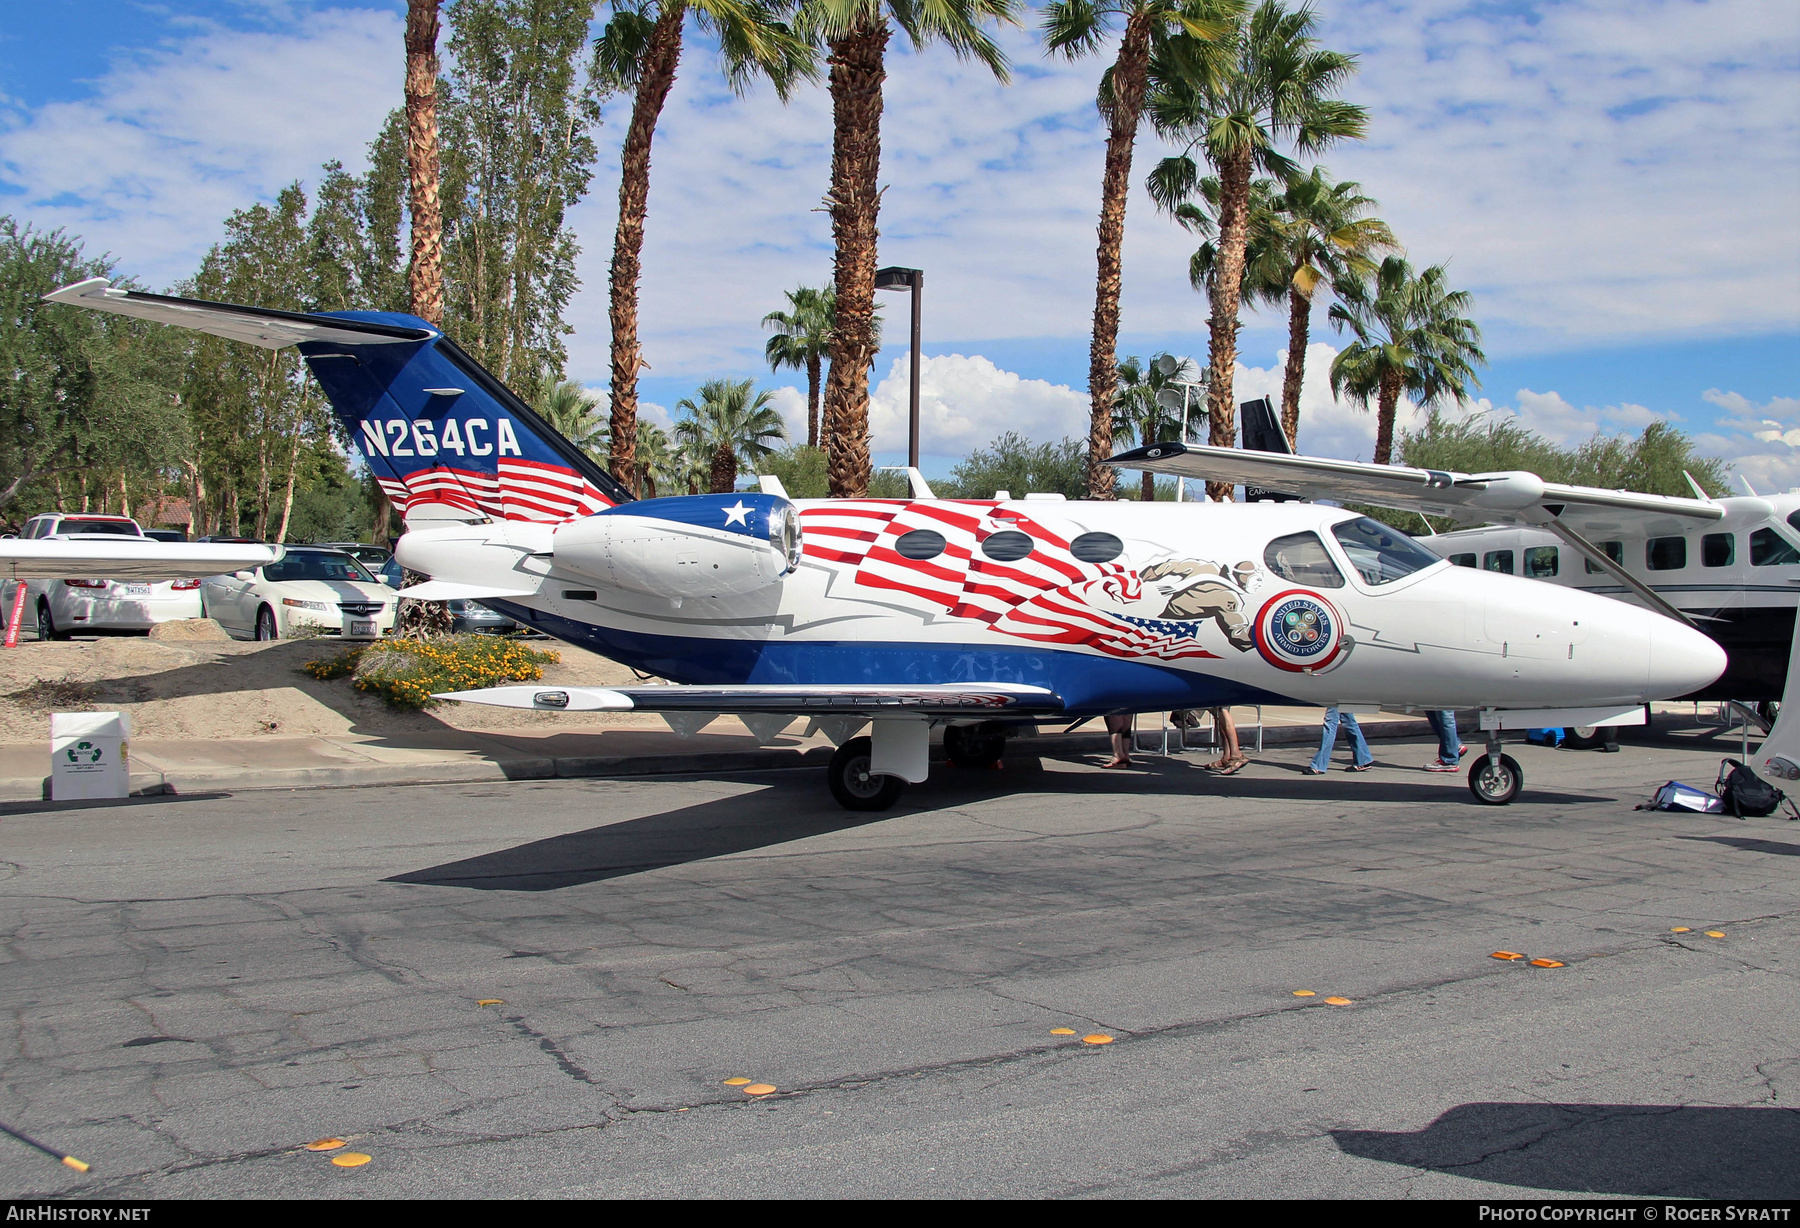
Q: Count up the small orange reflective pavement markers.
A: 12